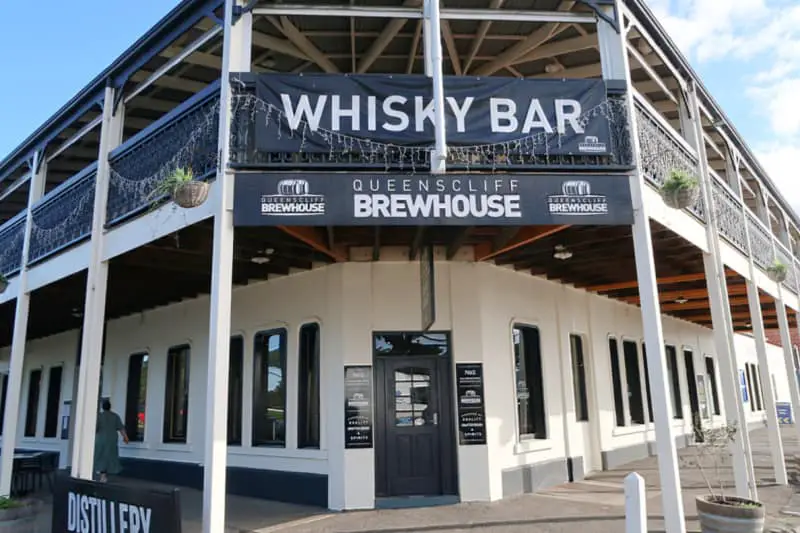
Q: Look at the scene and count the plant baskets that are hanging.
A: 4